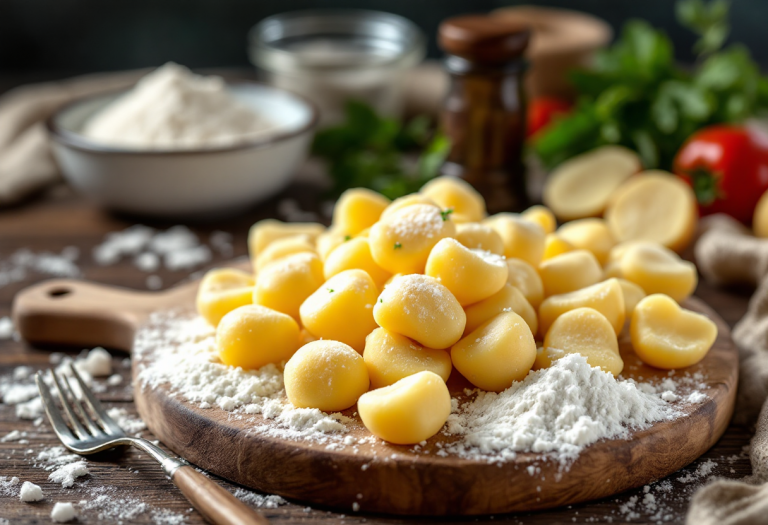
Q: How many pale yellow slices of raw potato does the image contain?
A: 2